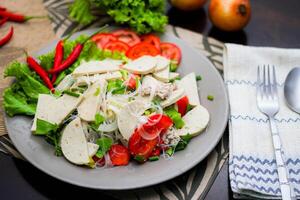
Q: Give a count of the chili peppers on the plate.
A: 3